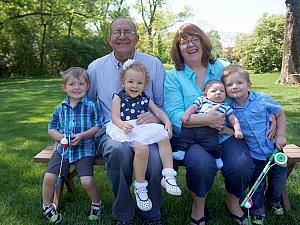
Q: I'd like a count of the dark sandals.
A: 2